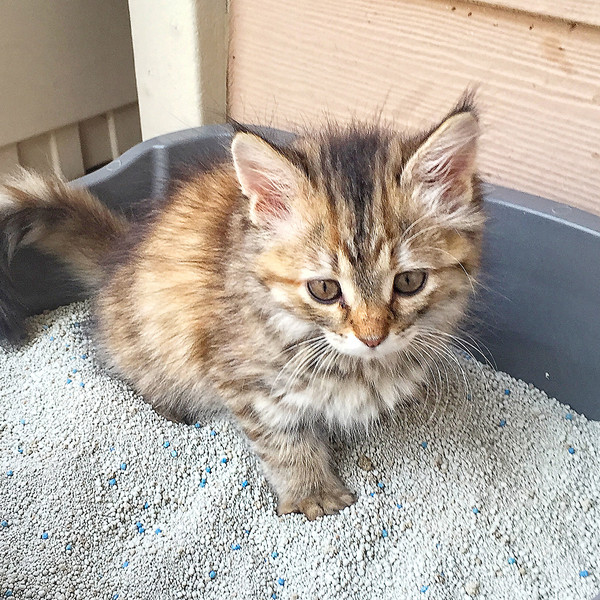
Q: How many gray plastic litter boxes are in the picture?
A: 1